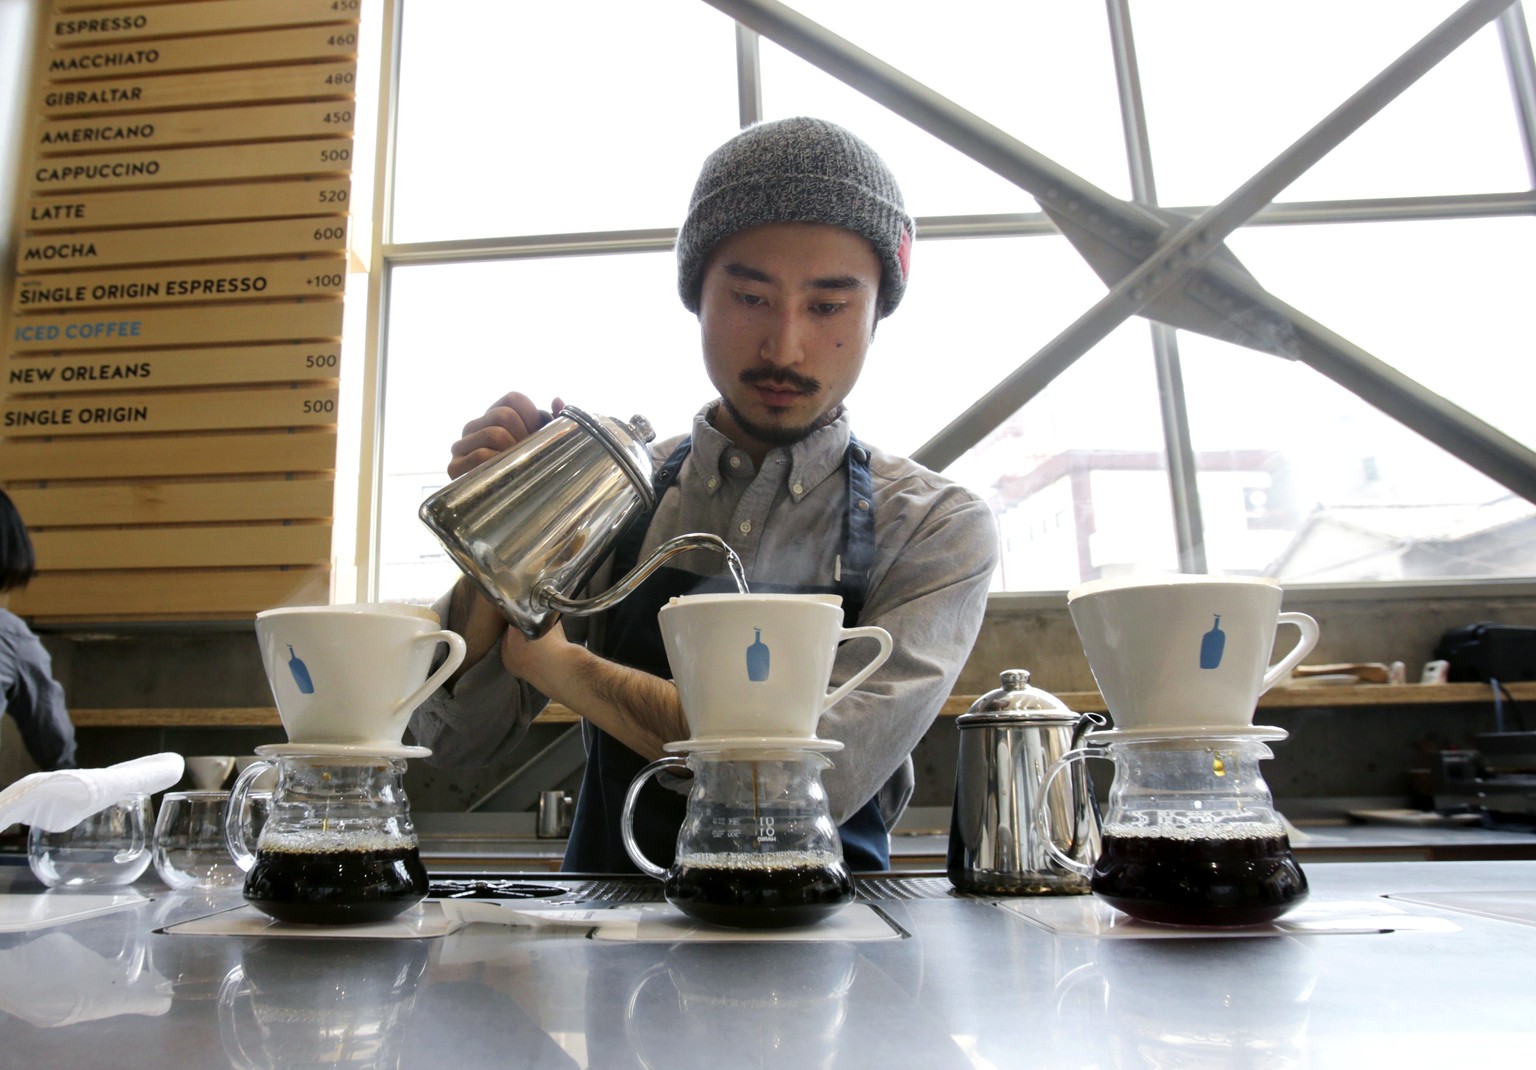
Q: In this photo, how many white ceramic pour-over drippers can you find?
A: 3